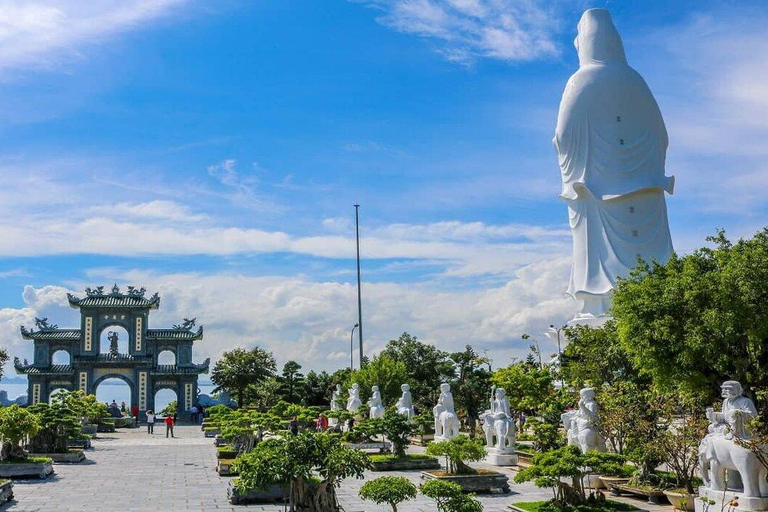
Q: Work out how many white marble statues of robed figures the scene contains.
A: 9